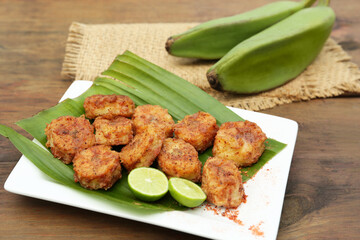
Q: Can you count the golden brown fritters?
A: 10